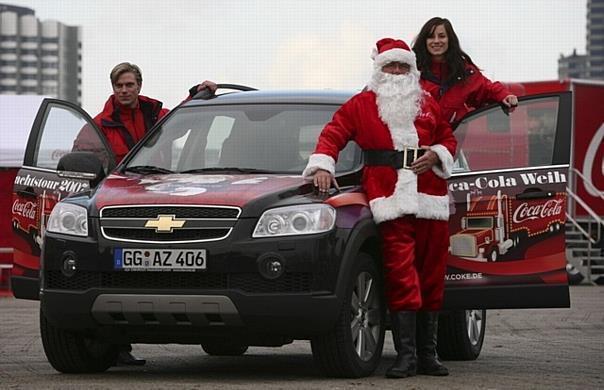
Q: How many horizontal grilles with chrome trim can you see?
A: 2